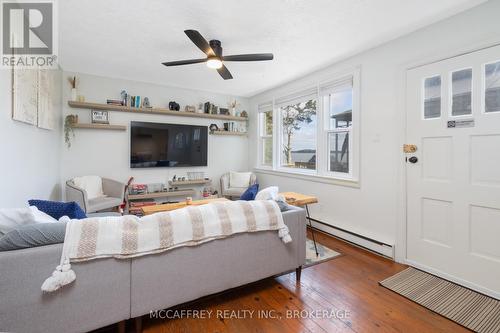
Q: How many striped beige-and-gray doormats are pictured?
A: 1